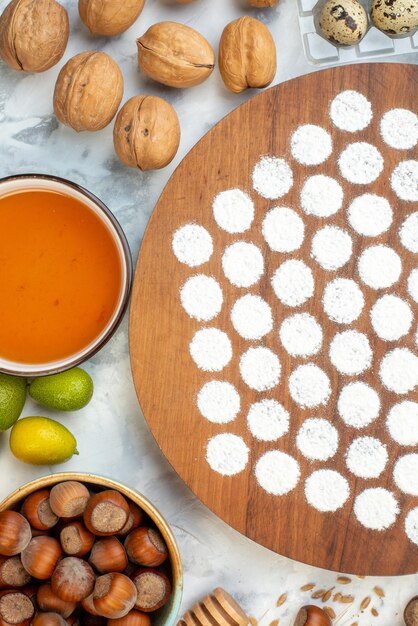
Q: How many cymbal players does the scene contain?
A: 0